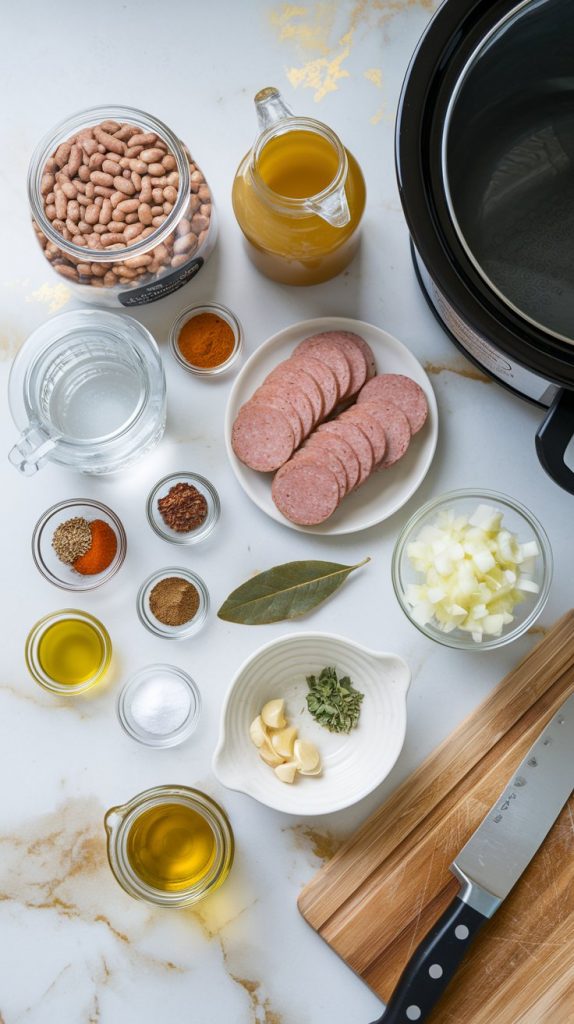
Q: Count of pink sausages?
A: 15